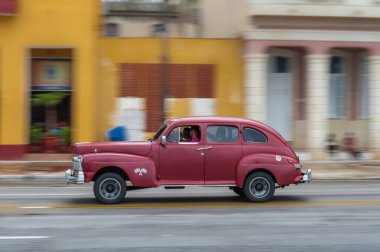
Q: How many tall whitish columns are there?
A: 3